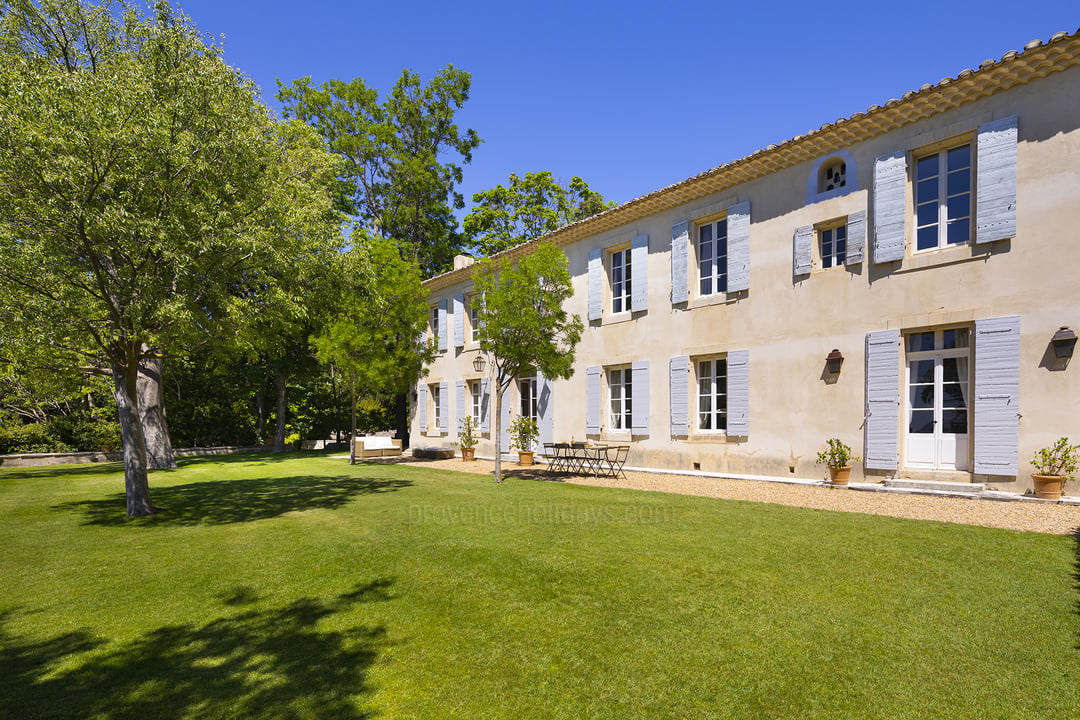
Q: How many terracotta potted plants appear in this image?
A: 4